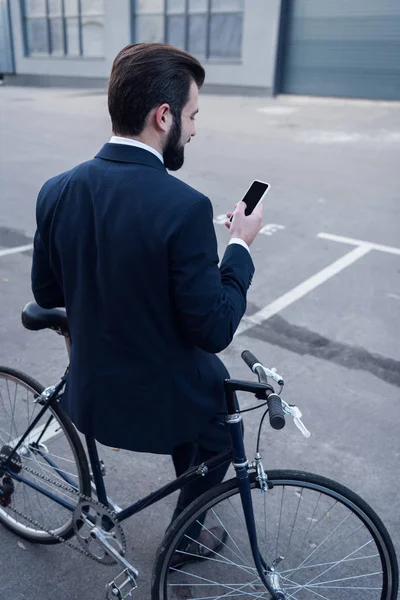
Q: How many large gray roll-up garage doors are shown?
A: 1